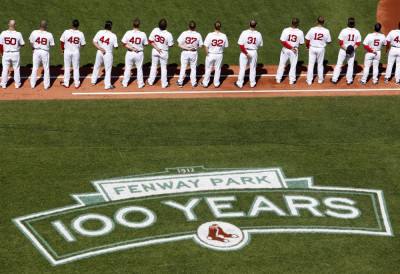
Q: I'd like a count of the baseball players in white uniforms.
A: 14